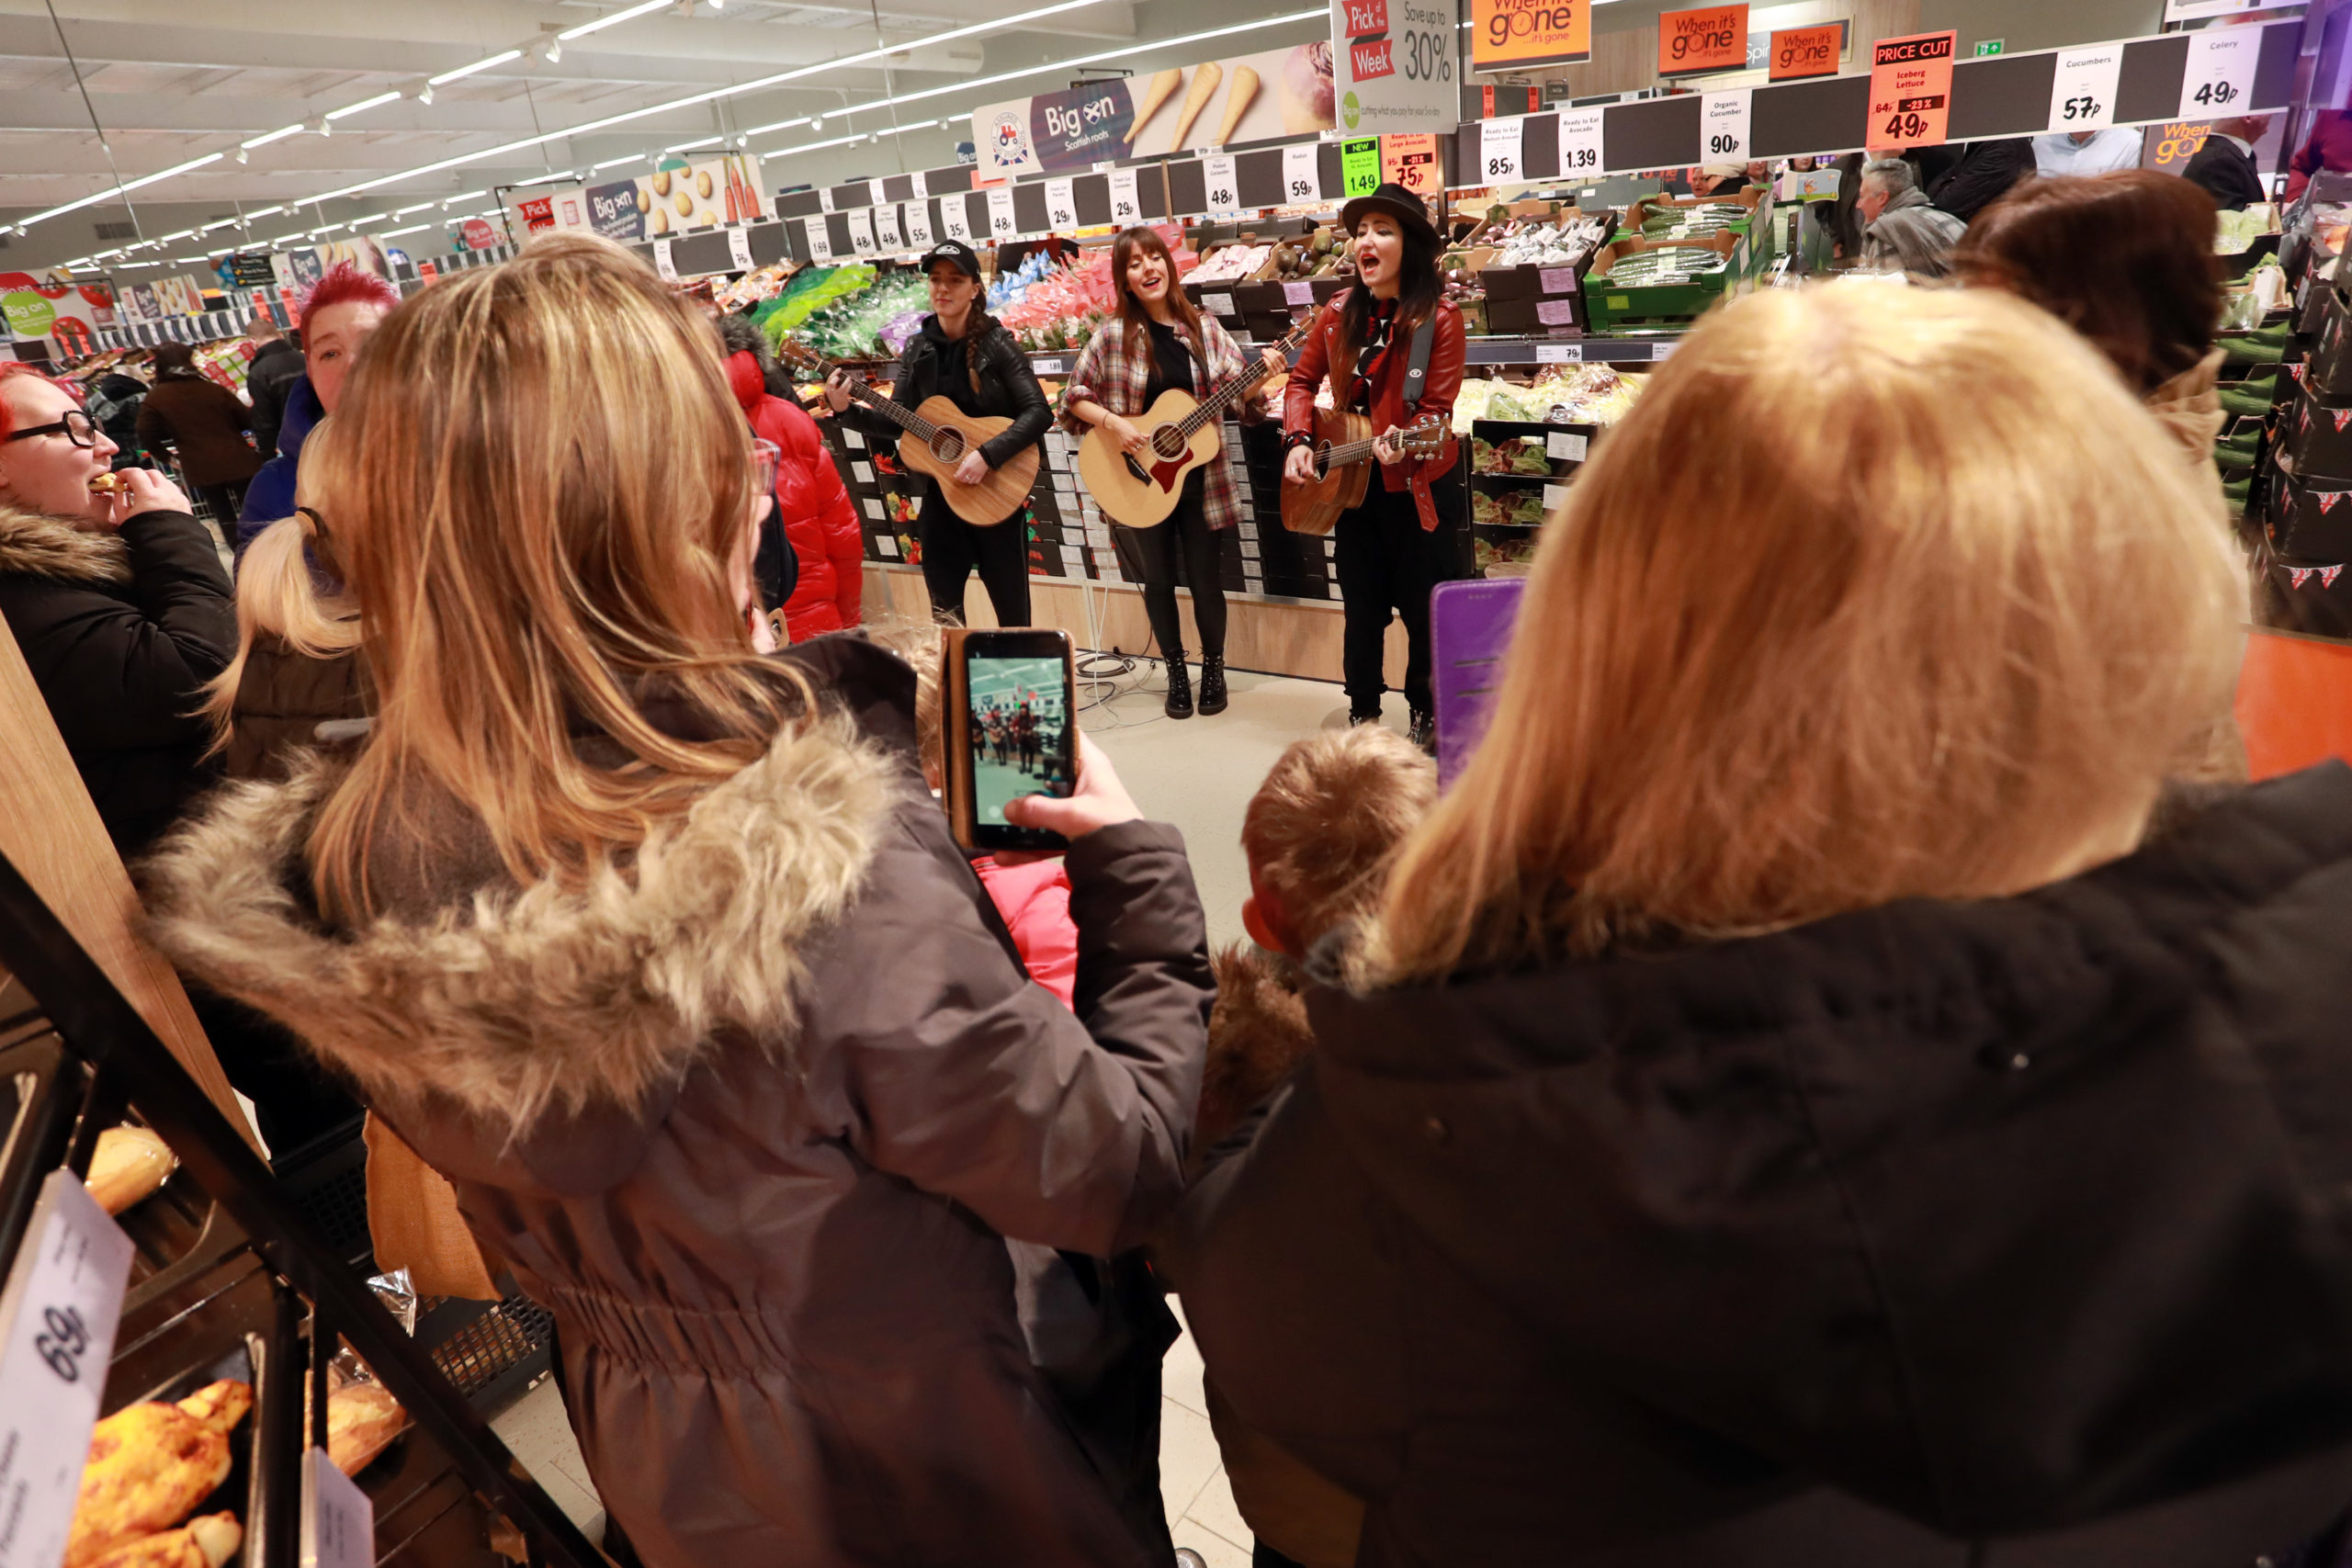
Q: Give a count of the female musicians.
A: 3